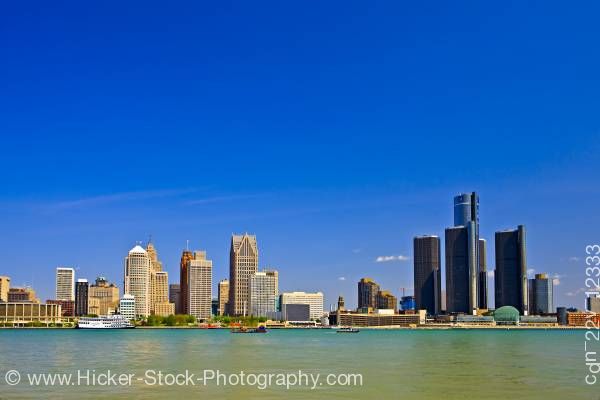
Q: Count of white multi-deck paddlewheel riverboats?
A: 1